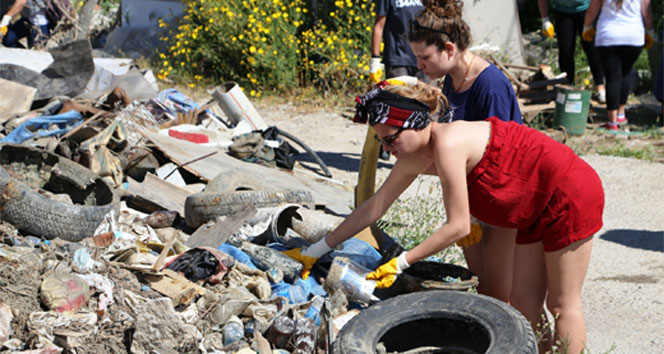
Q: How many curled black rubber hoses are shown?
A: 1